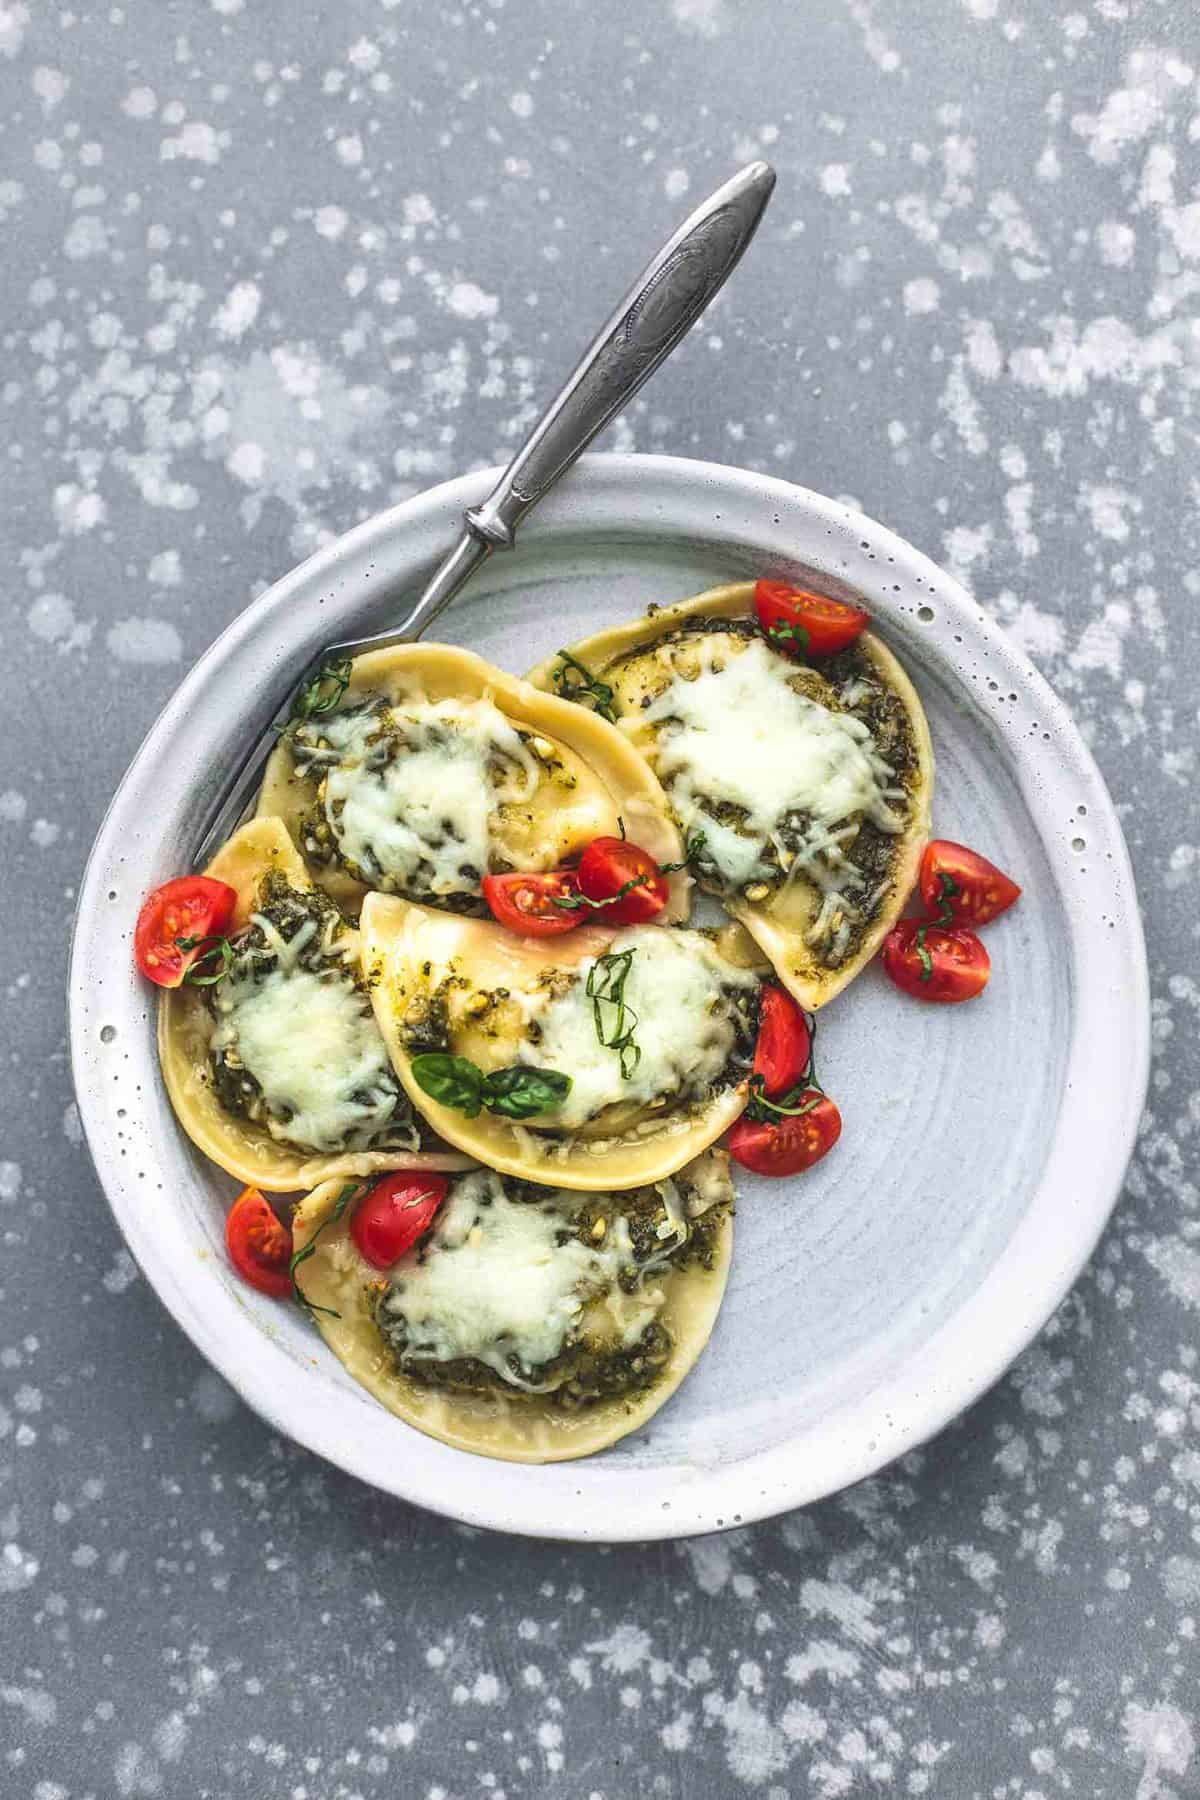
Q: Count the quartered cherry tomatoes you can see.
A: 10